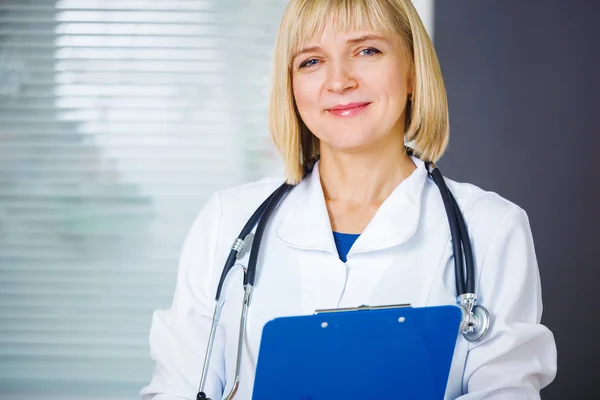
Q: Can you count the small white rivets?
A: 2